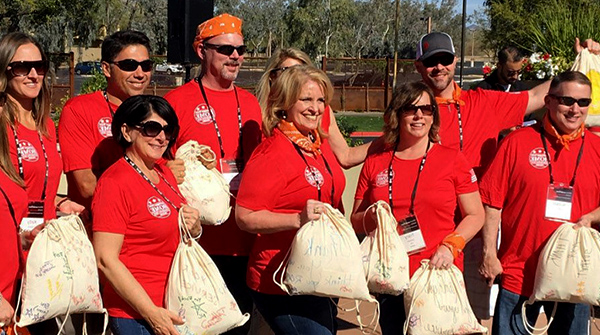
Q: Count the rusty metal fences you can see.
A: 1